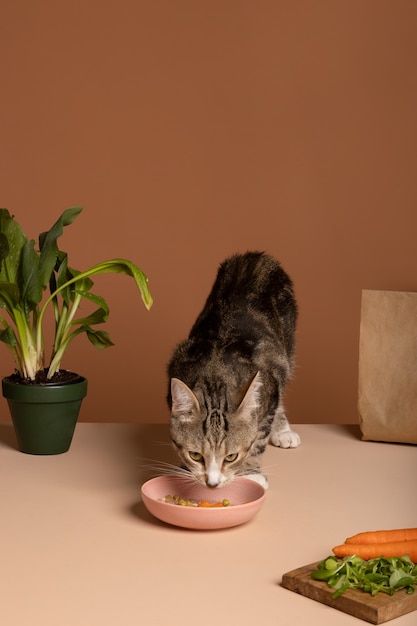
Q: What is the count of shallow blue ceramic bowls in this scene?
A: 0